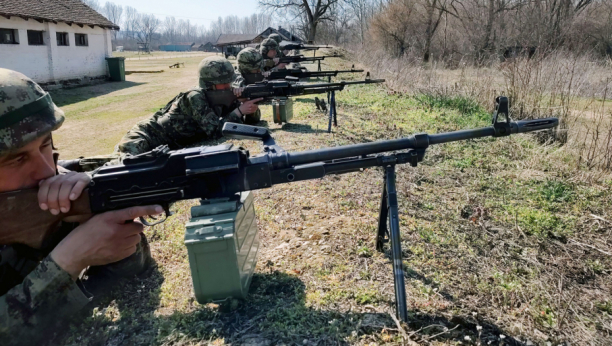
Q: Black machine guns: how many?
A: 5